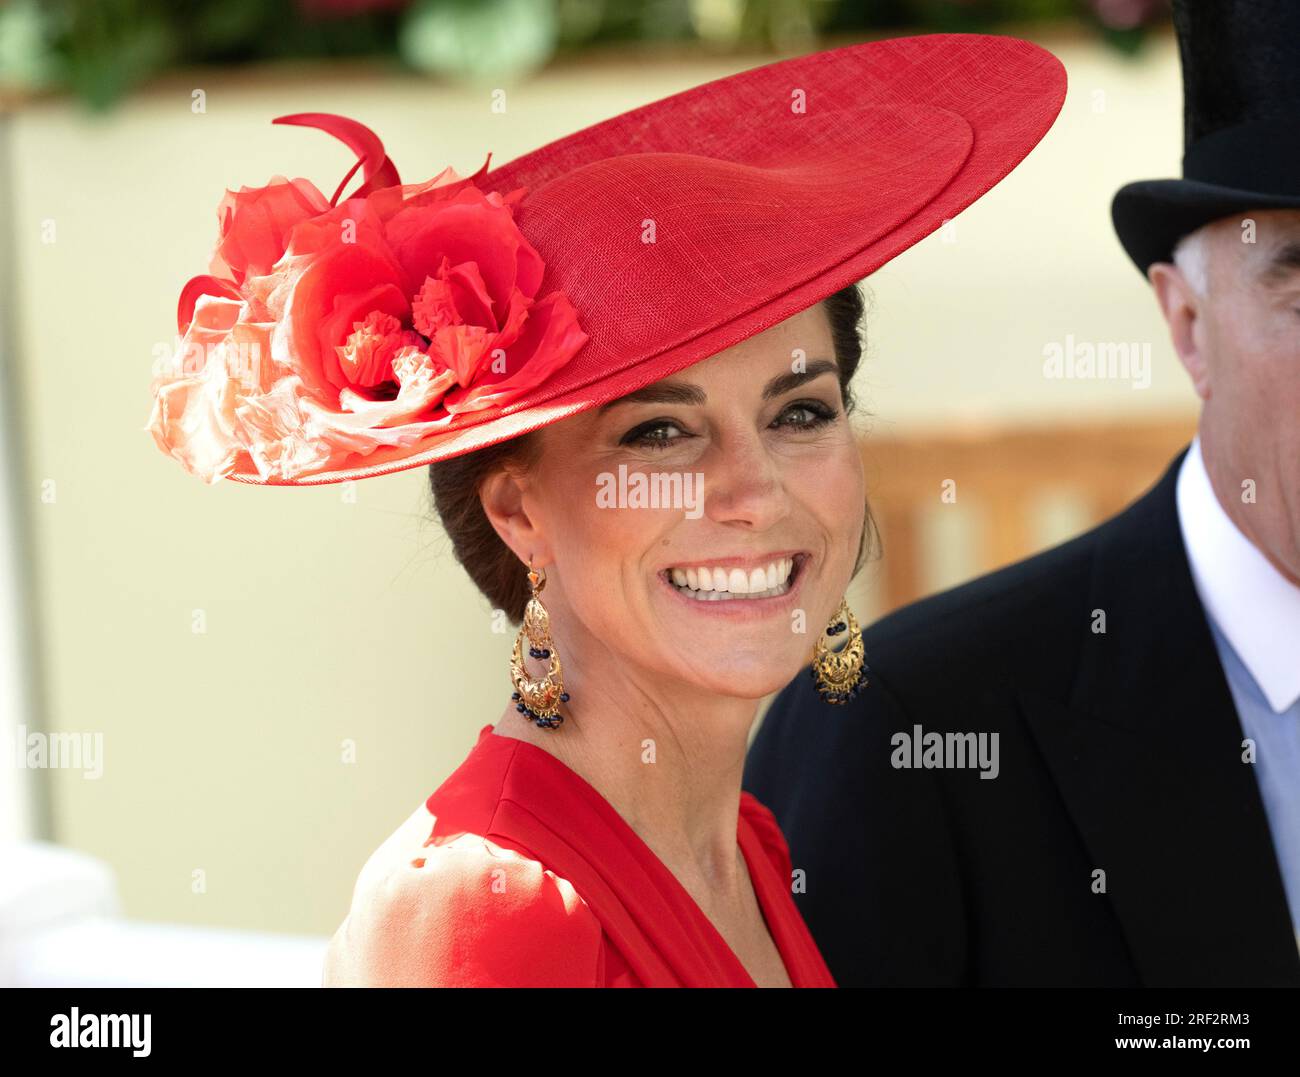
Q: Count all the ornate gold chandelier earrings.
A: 2